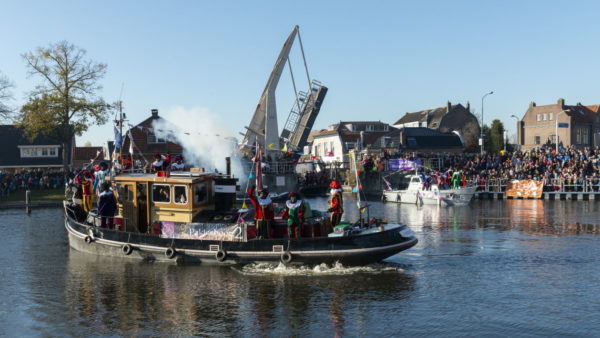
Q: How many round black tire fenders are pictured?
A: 5